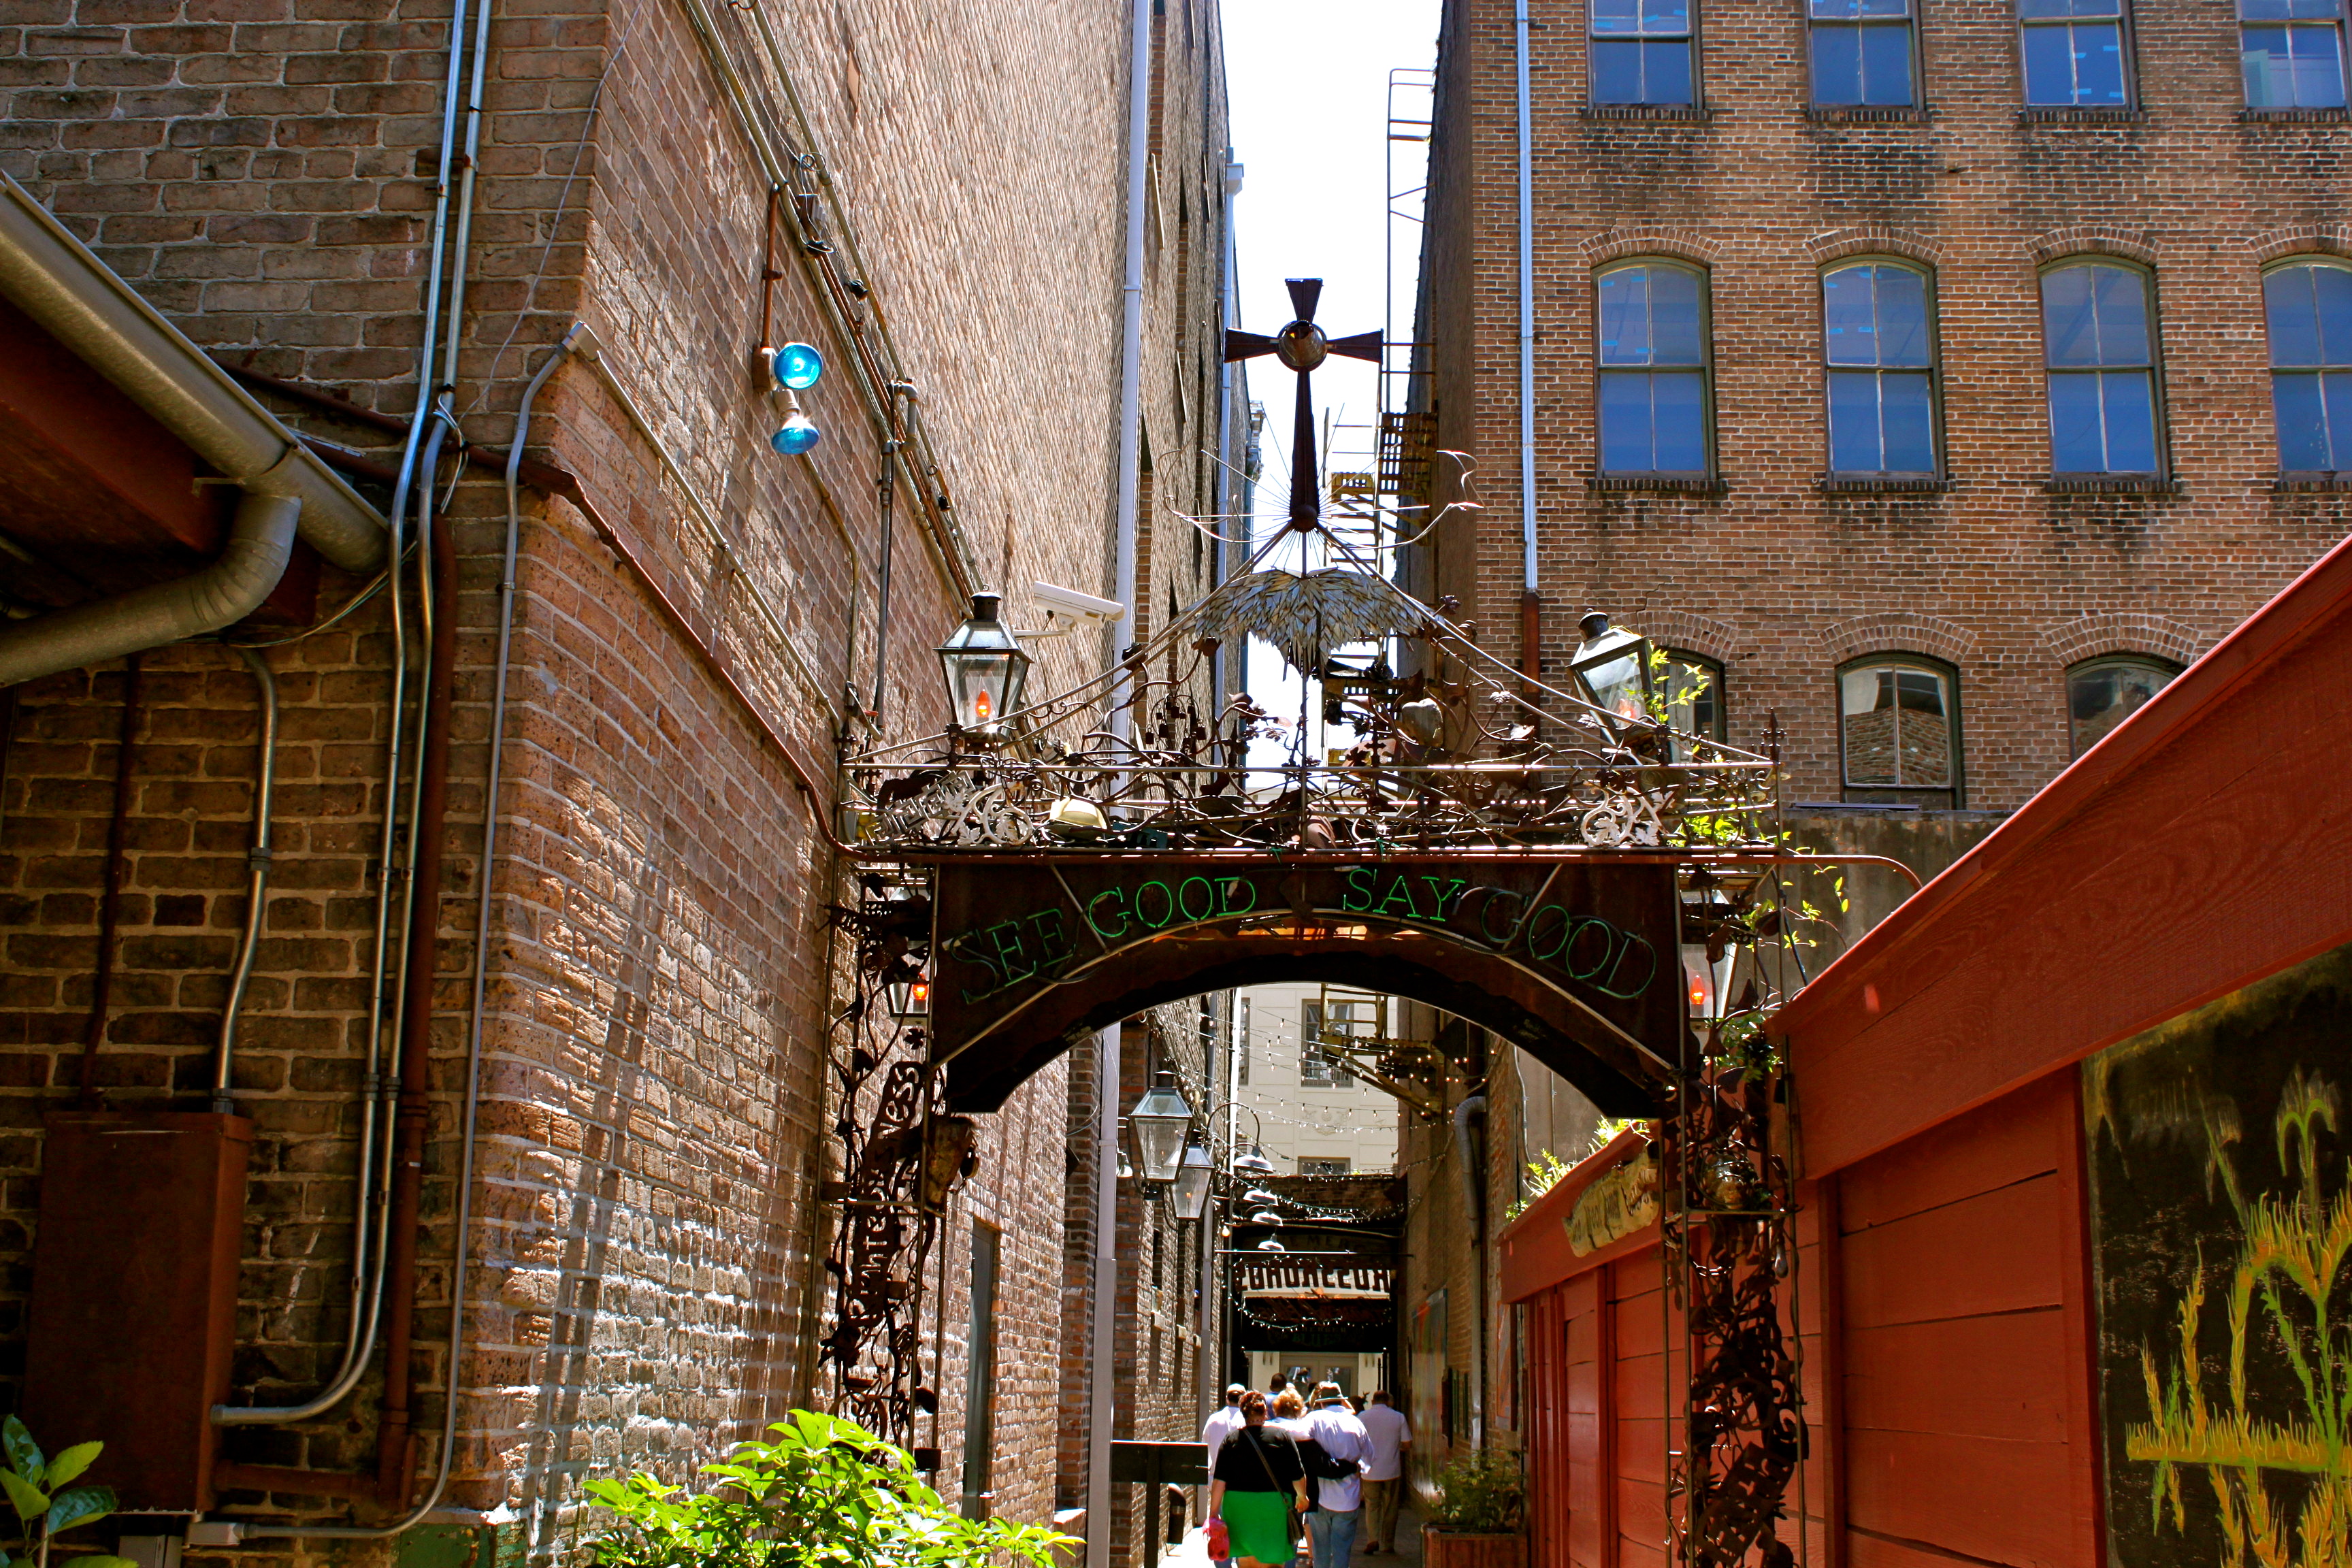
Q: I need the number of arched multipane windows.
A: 7